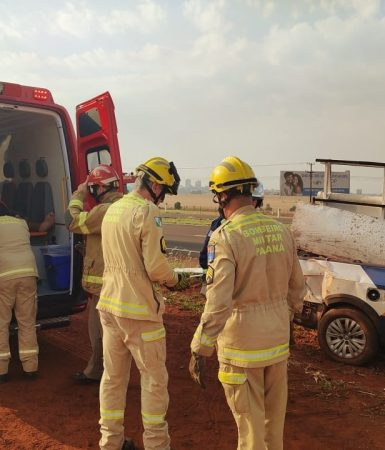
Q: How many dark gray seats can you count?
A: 3